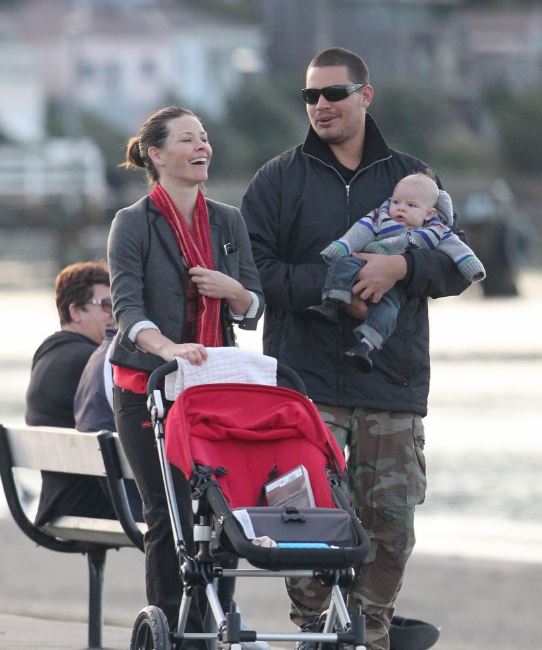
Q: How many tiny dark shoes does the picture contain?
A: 2